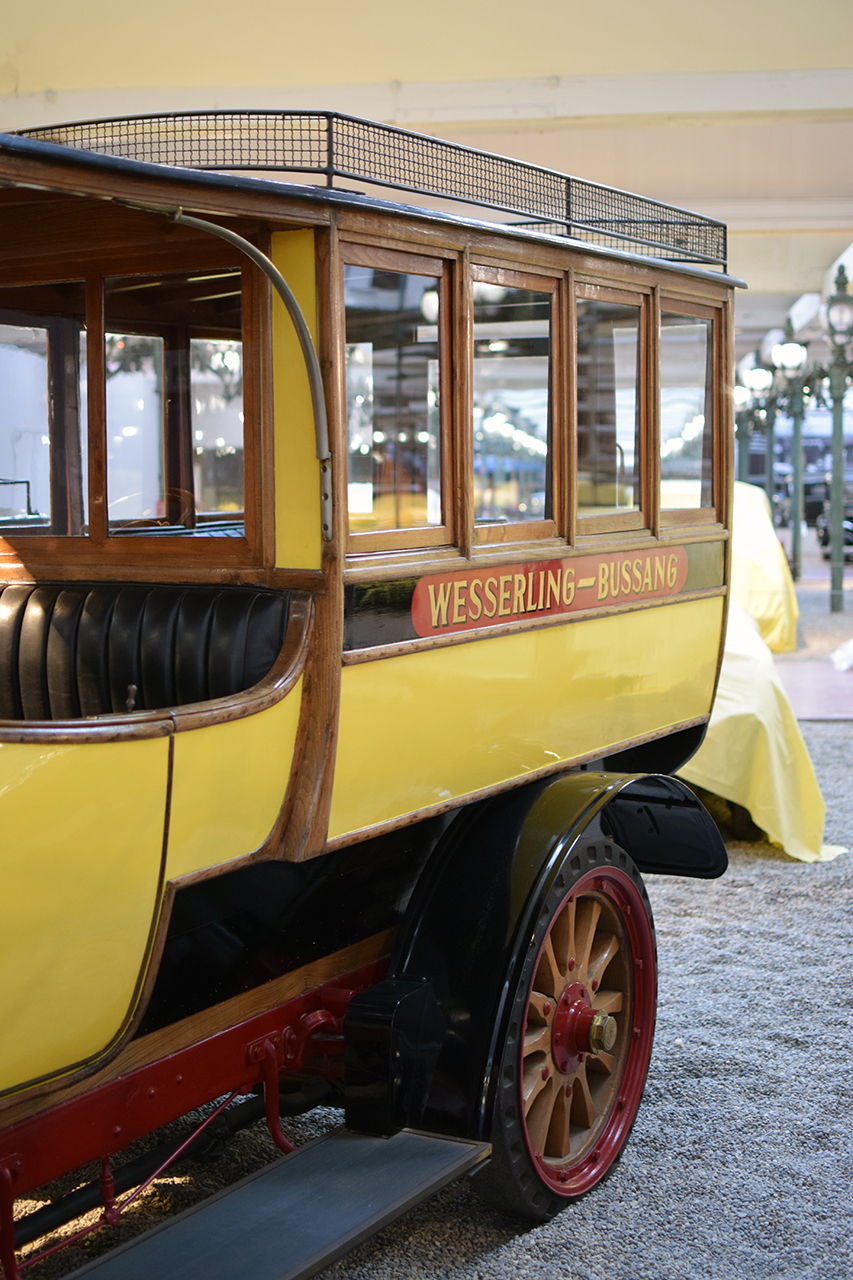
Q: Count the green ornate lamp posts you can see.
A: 4